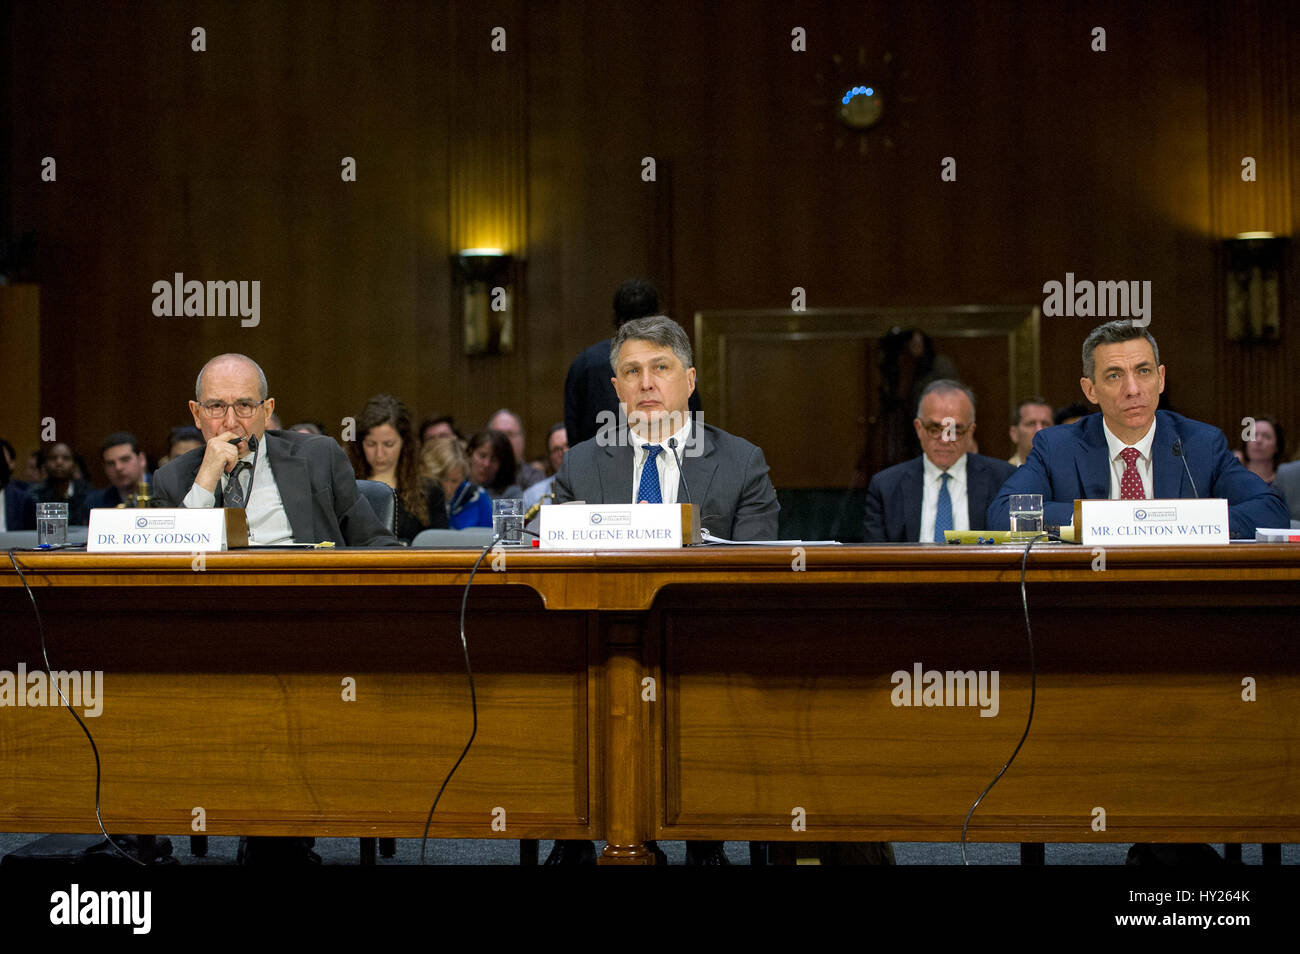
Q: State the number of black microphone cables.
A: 3